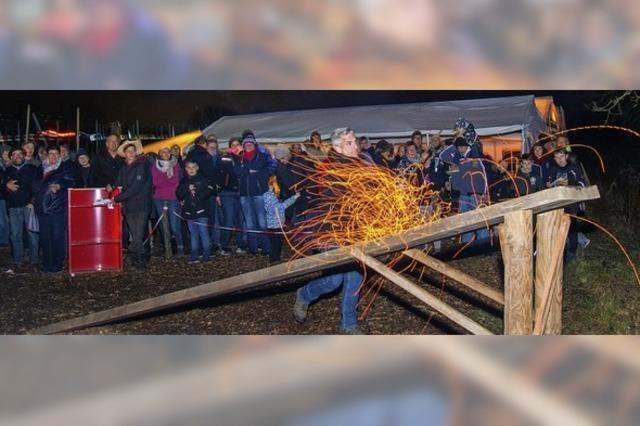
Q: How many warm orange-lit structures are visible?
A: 2